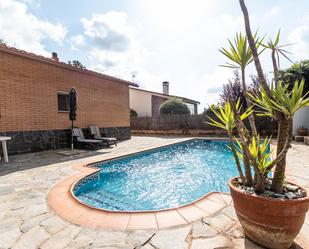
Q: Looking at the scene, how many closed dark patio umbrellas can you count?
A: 1